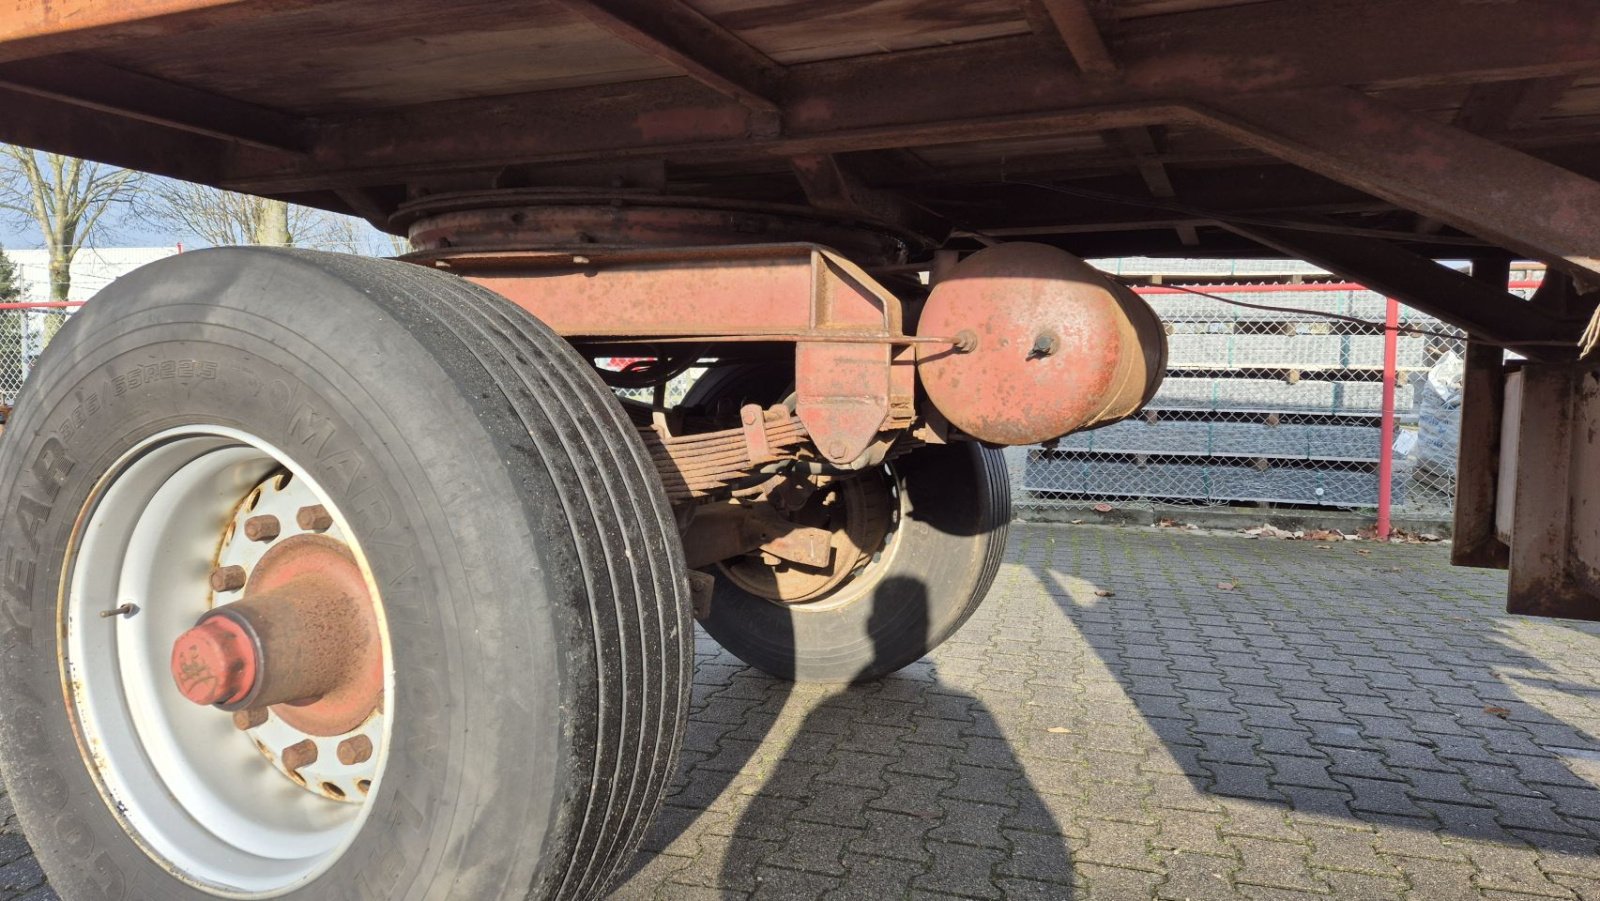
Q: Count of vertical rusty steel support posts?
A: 2